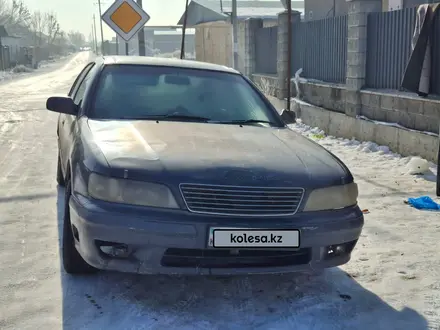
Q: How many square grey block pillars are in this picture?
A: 3